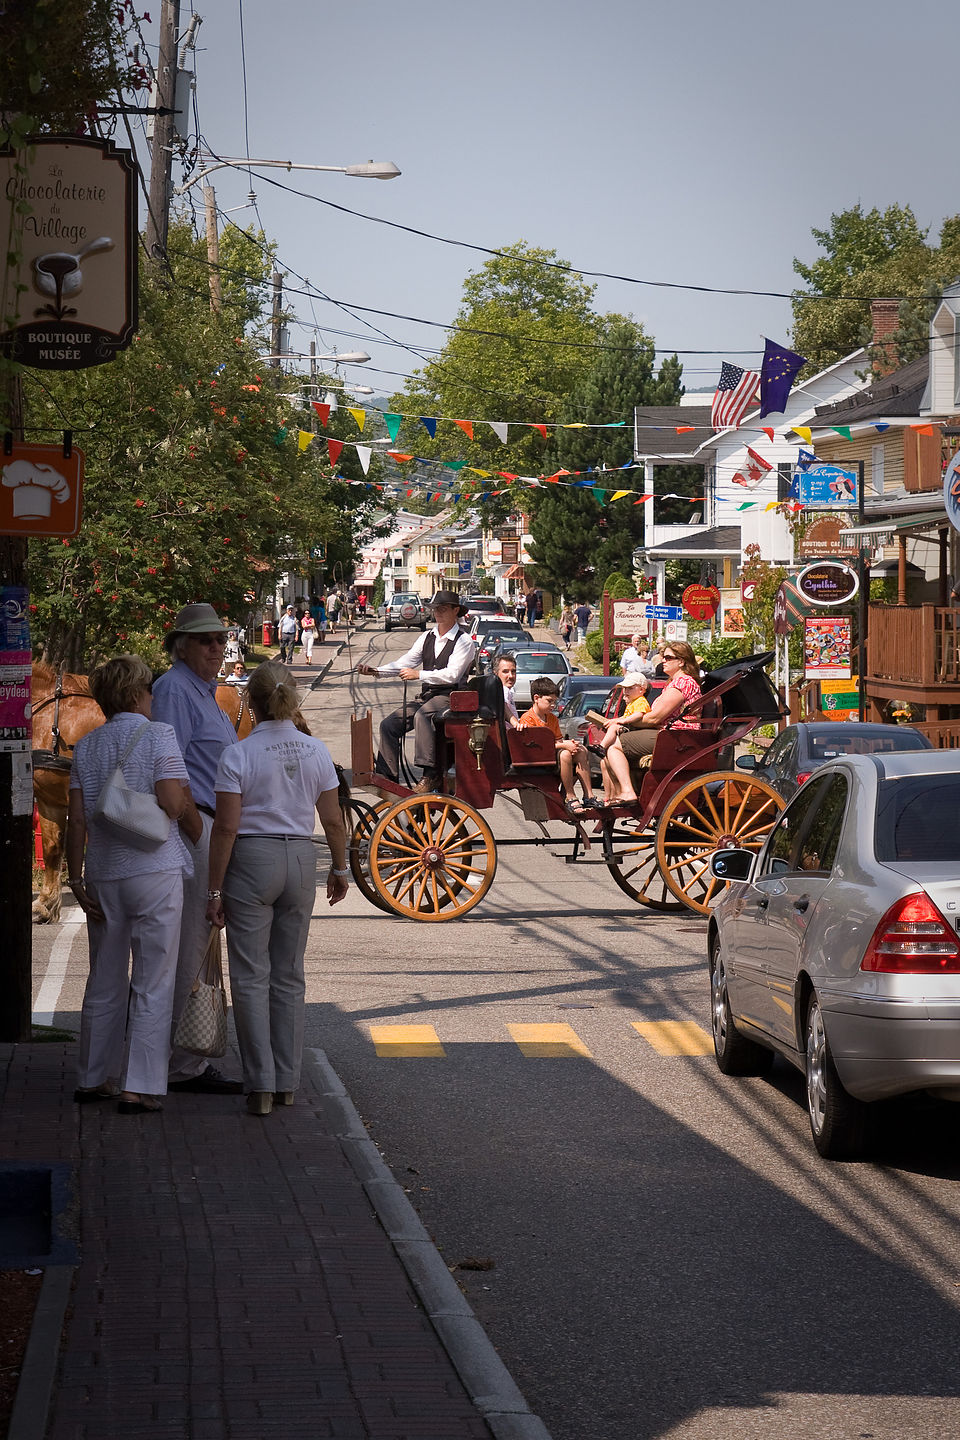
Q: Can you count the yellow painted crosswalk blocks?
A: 3